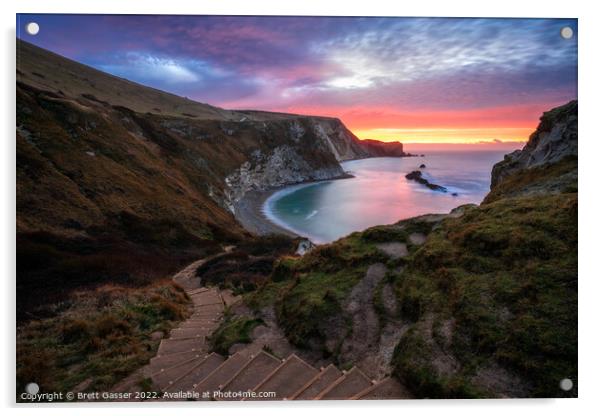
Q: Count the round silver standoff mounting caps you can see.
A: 4